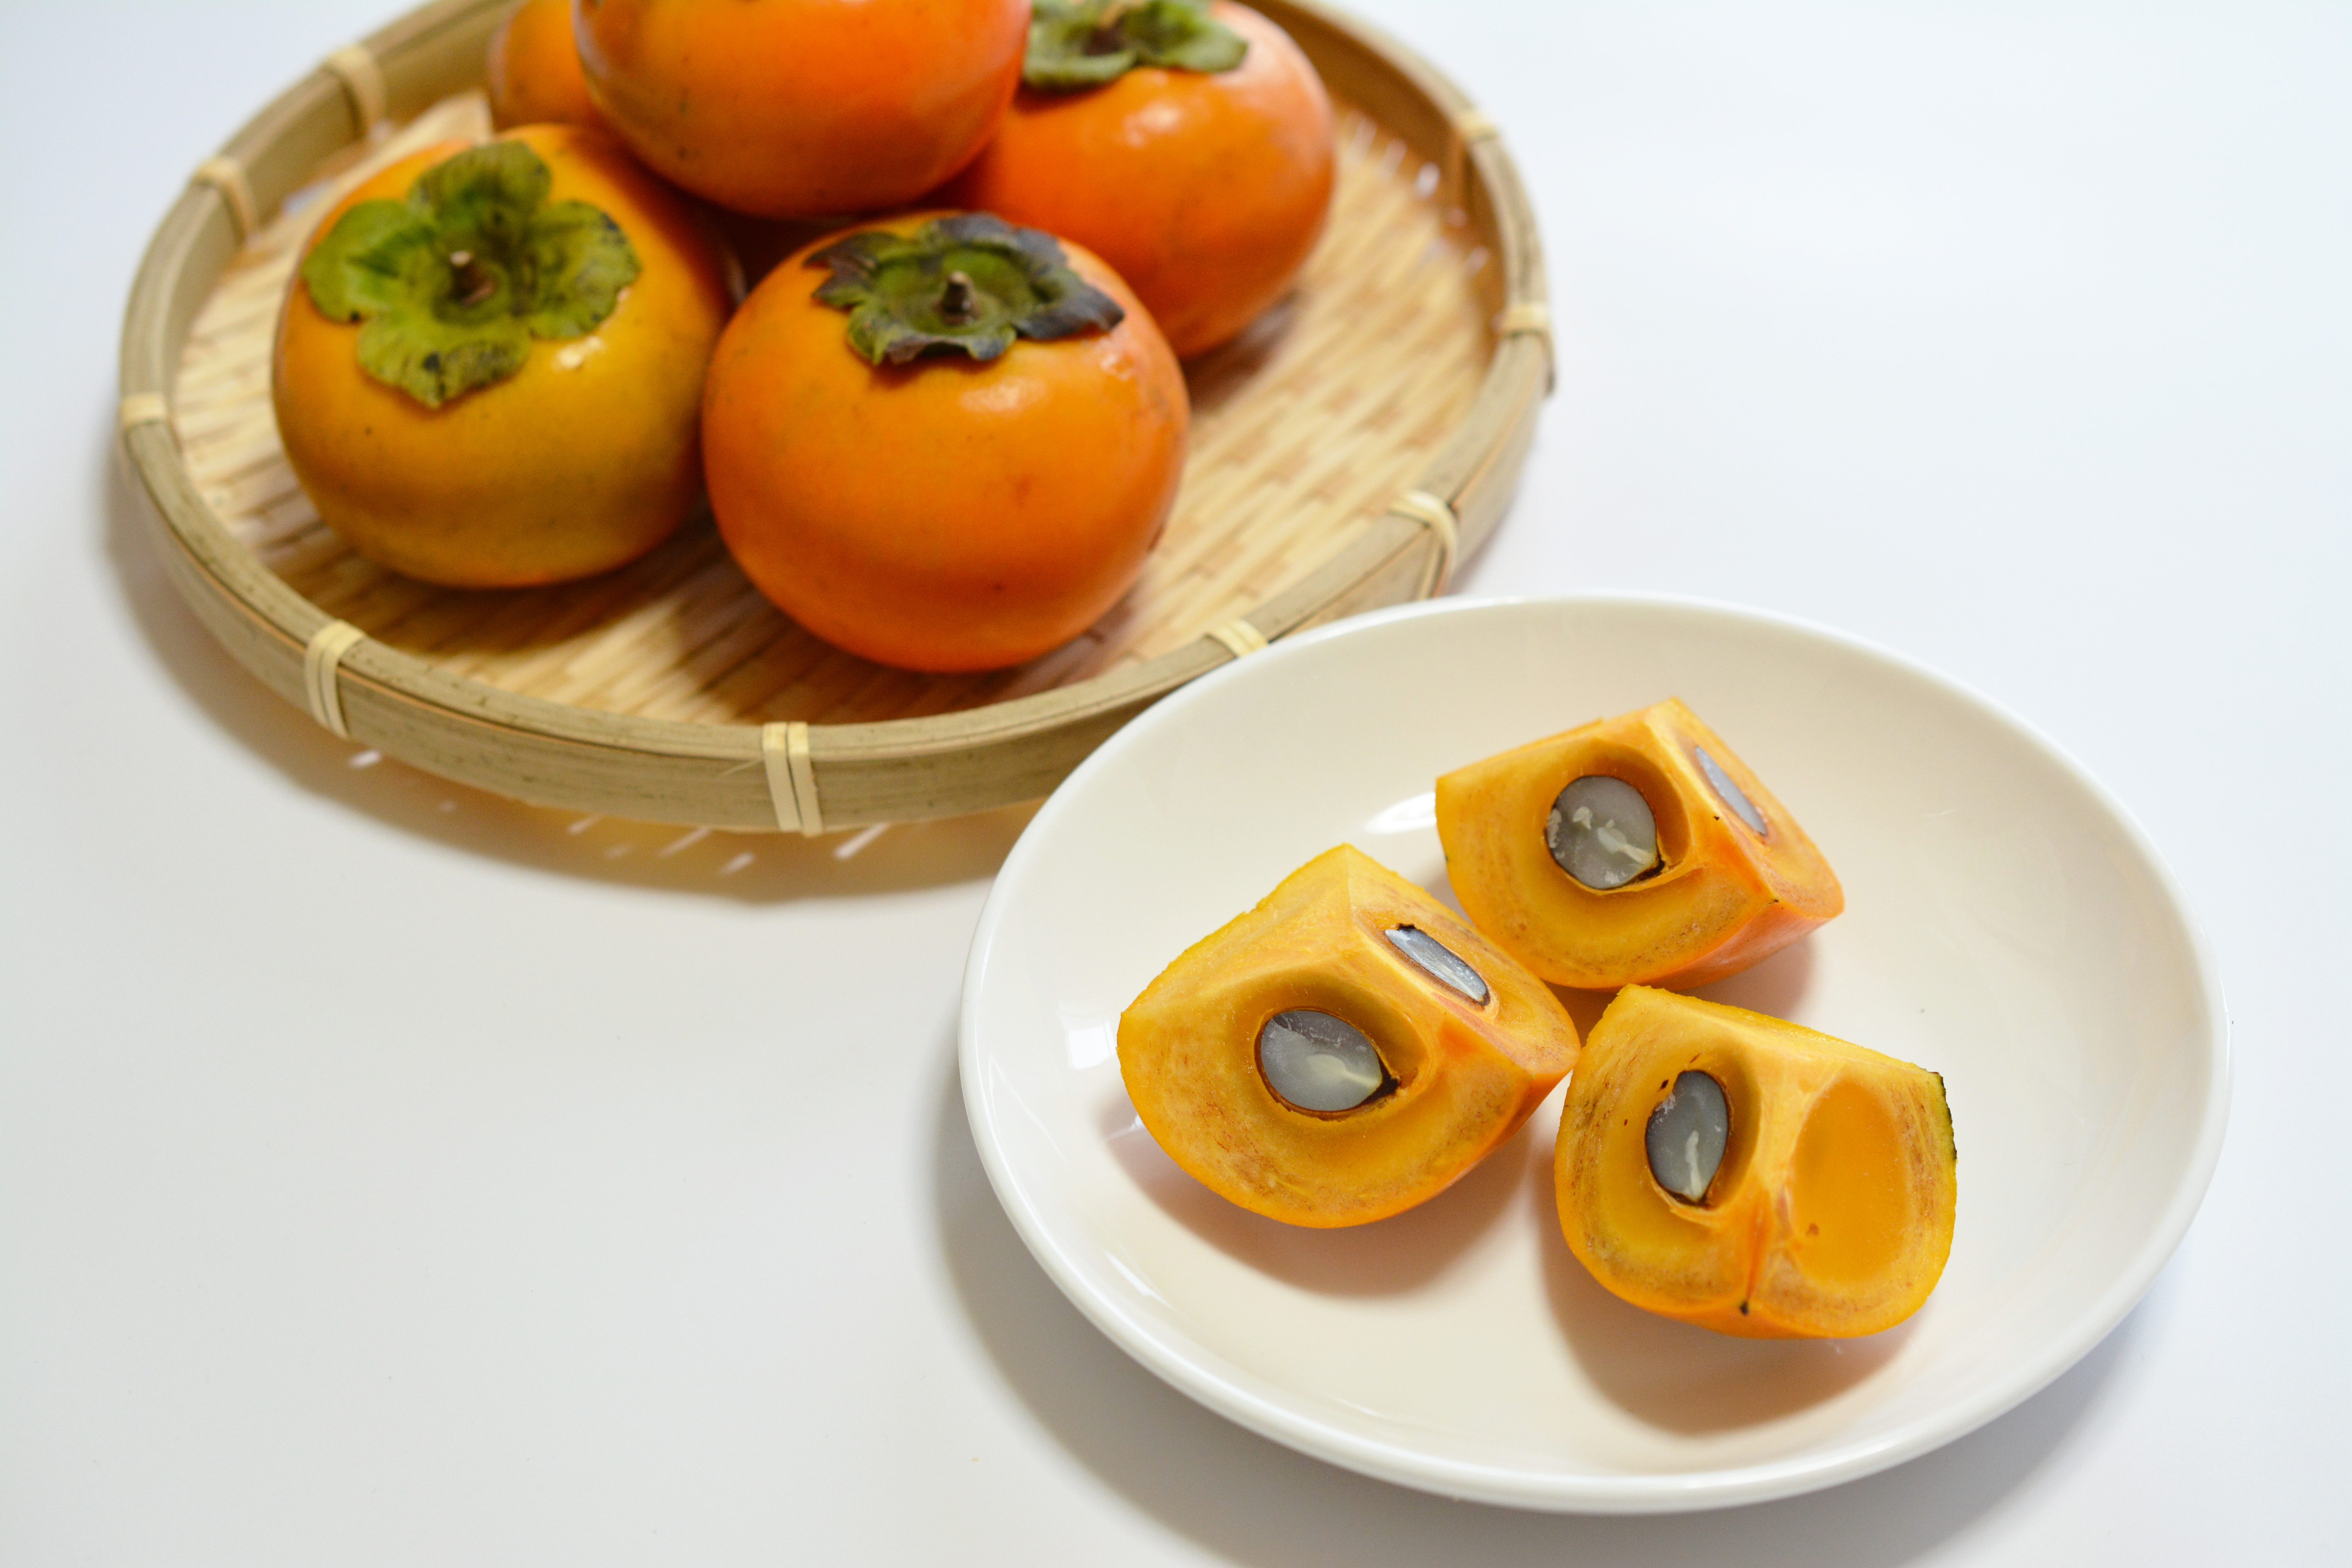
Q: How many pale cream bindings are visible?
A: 9